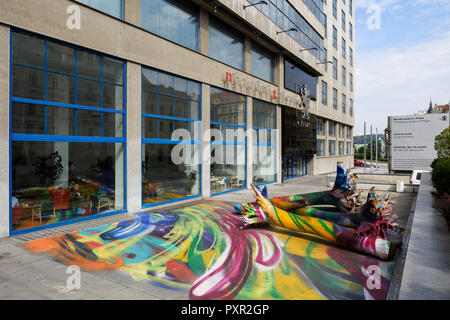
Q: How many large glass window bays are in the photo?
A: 4